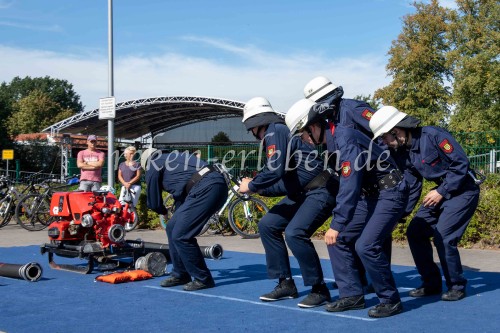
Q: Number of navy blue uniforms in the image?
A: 5